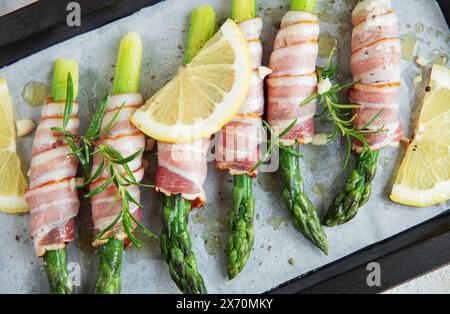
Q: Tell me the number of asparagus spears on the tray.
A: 6